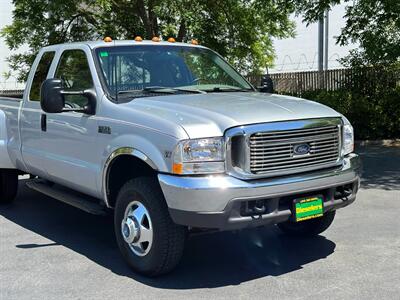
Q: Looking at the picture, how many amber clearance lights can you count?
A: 5